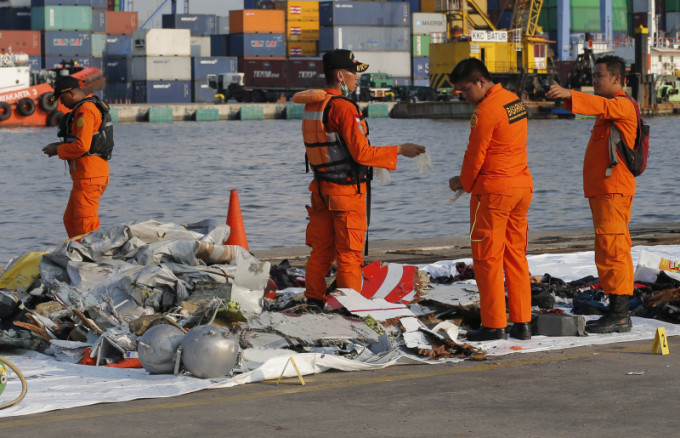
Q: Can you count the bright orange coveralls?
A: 4